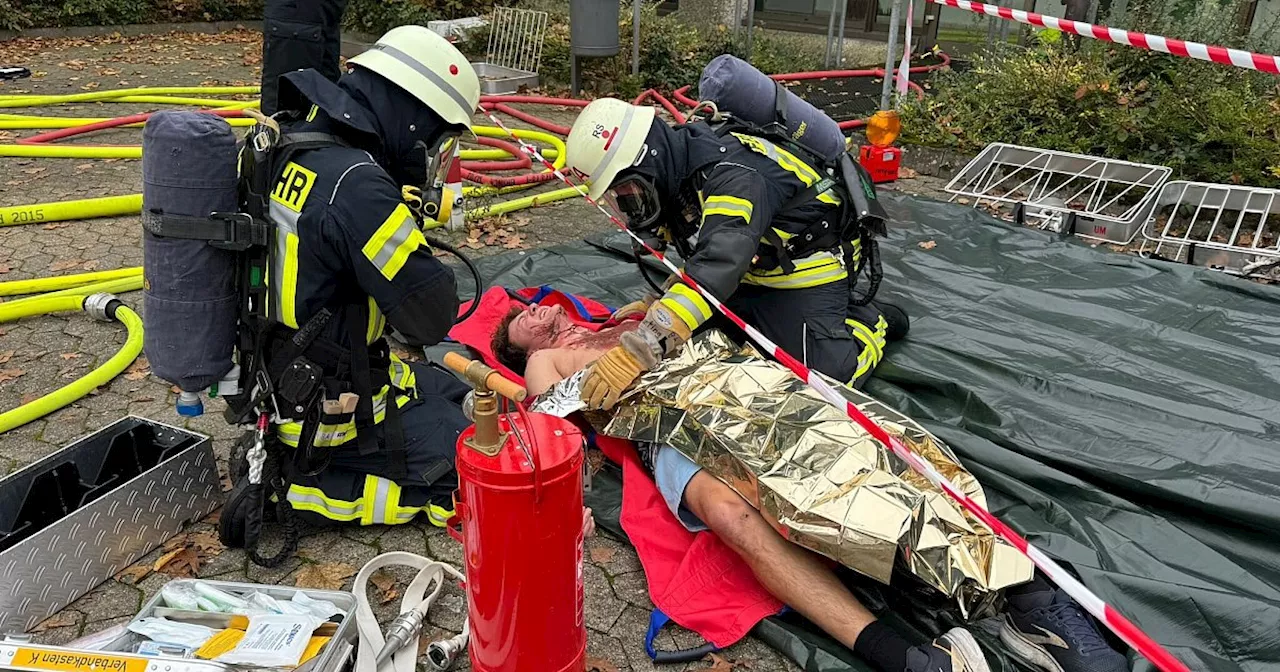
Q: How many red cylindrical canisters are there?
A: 1